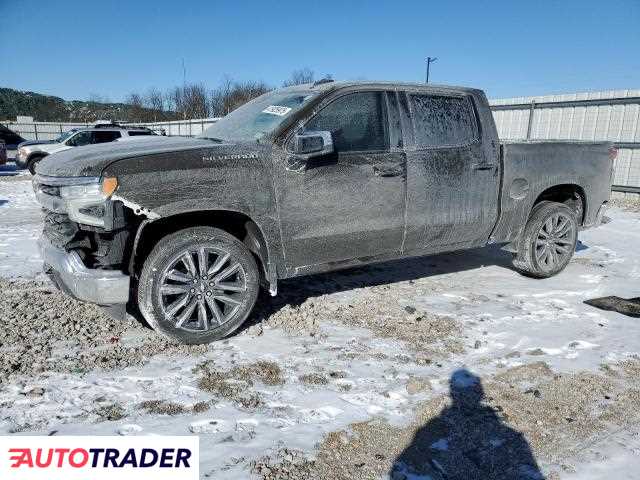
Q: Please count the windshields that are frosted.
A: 1